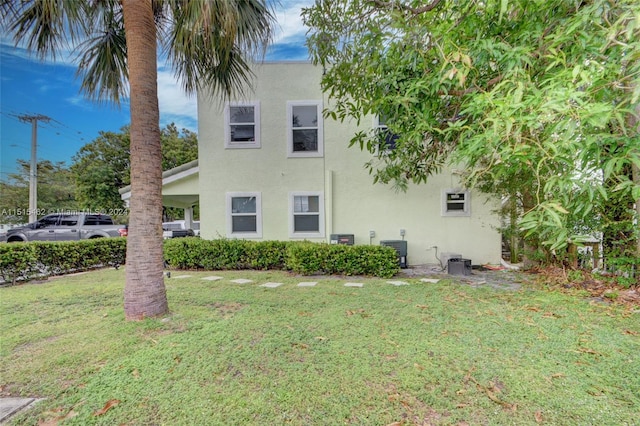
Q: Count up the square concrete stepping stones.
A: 8